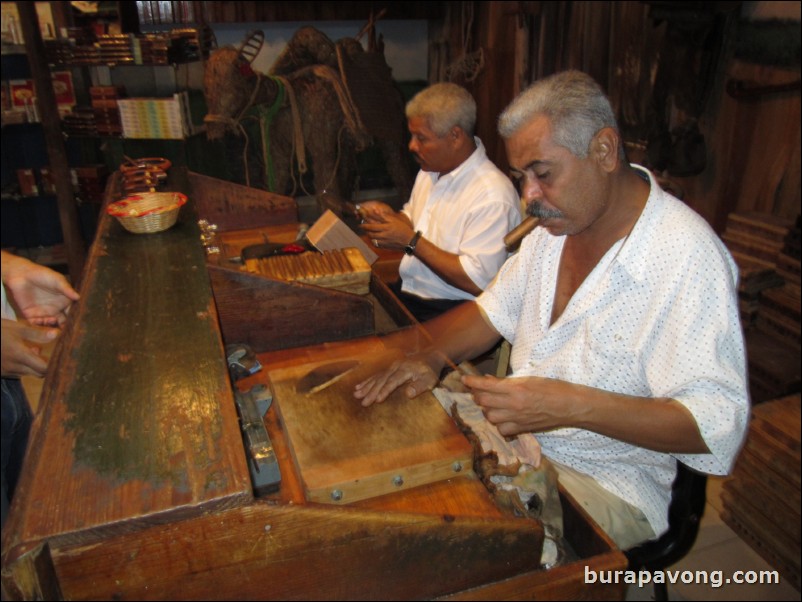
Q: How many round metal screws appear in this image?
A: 3